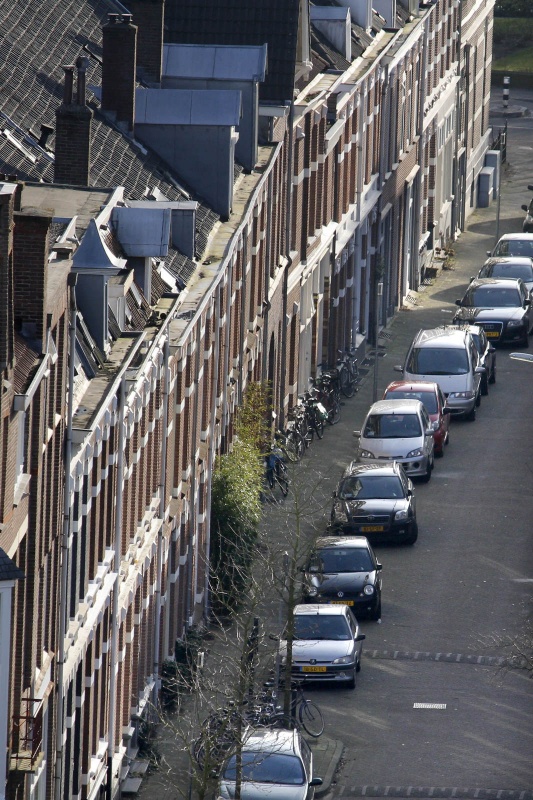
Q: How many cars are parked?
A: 12